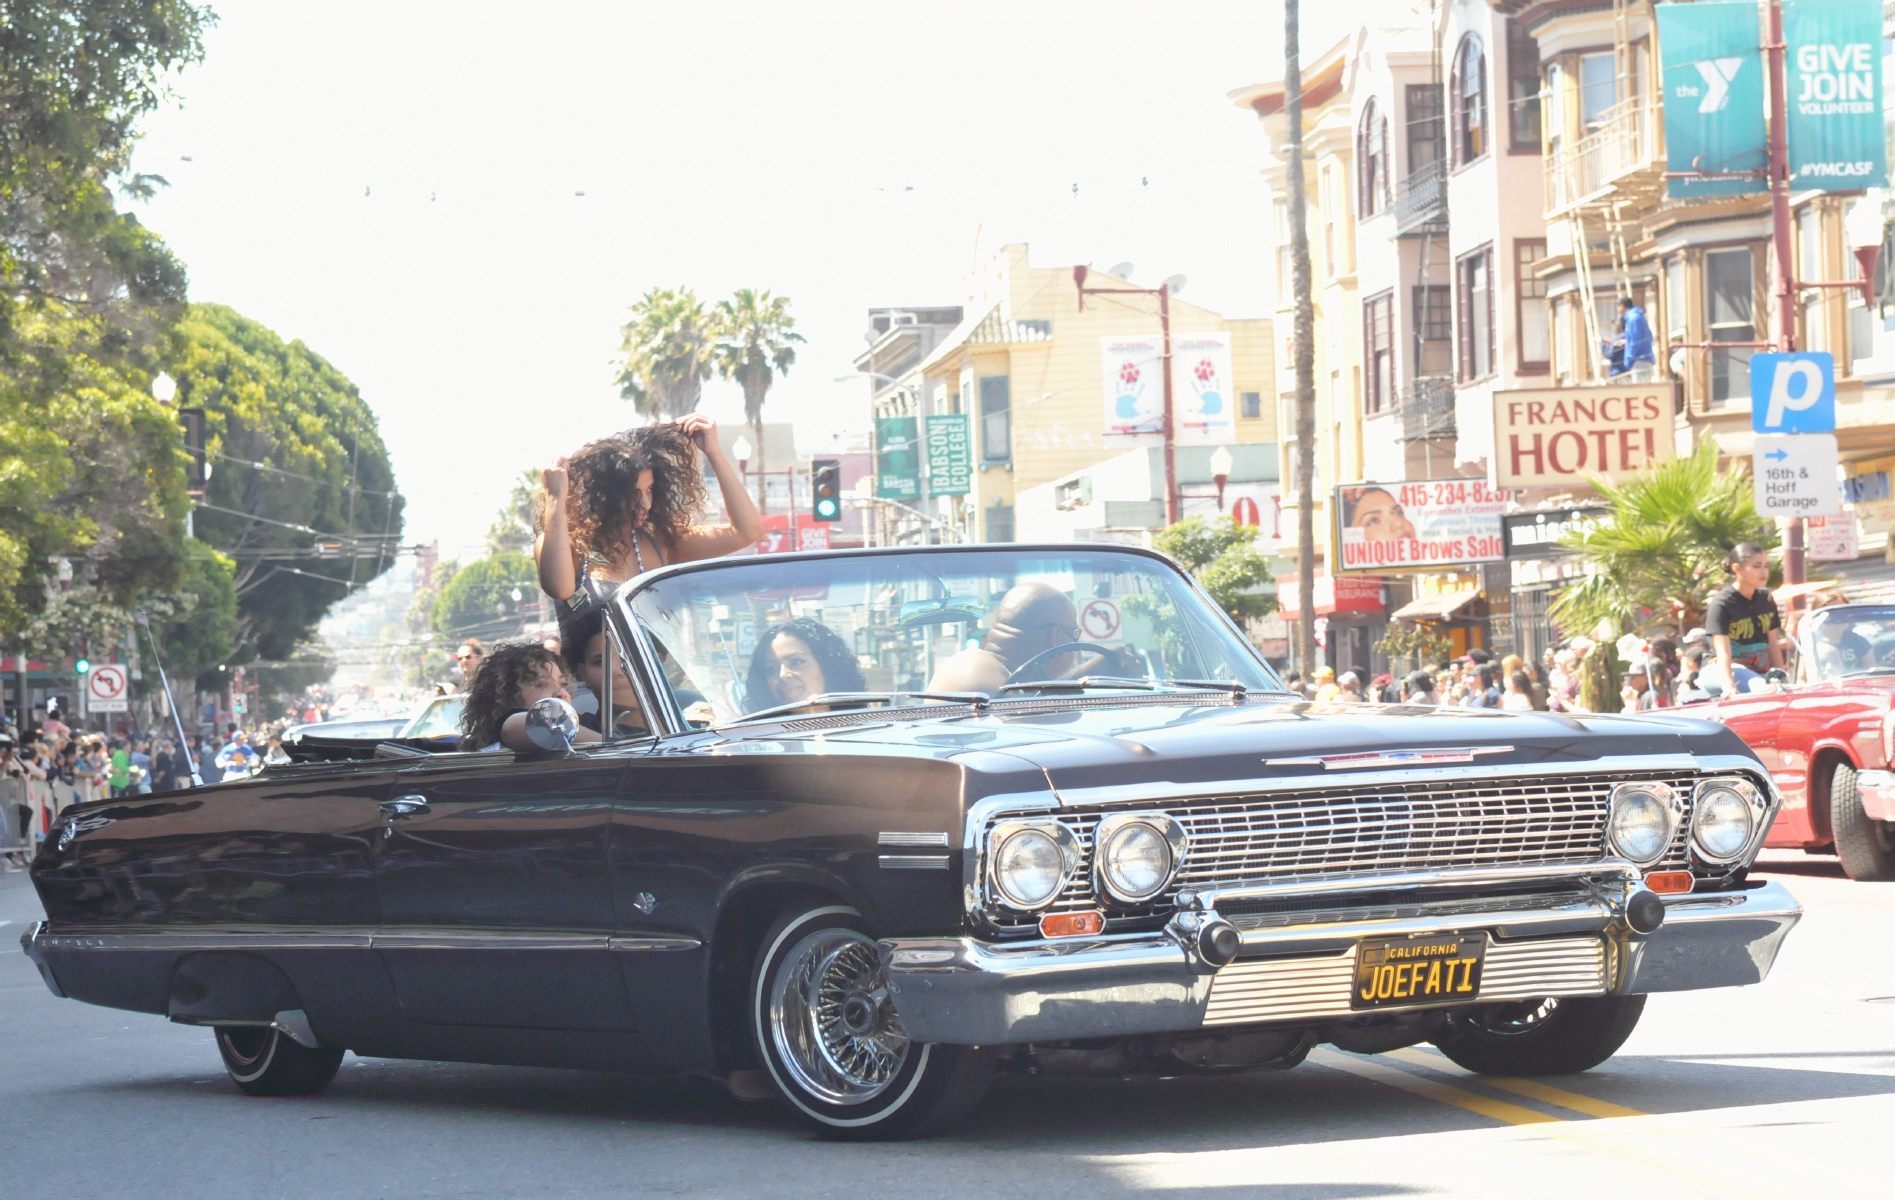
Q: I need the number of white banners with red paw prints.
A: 2